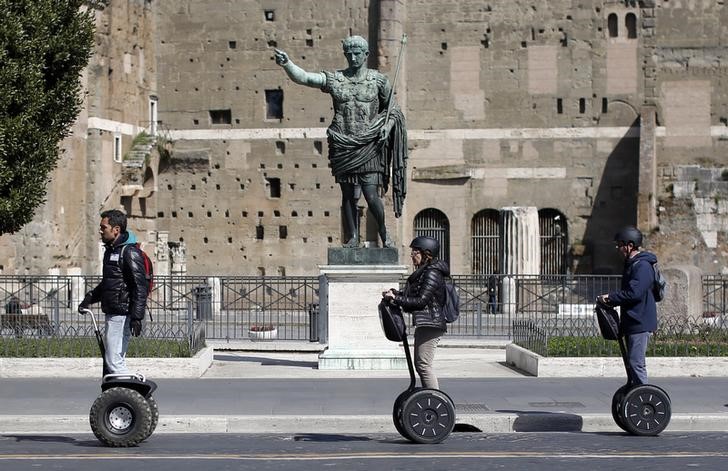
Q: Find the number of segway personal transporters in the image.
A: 3